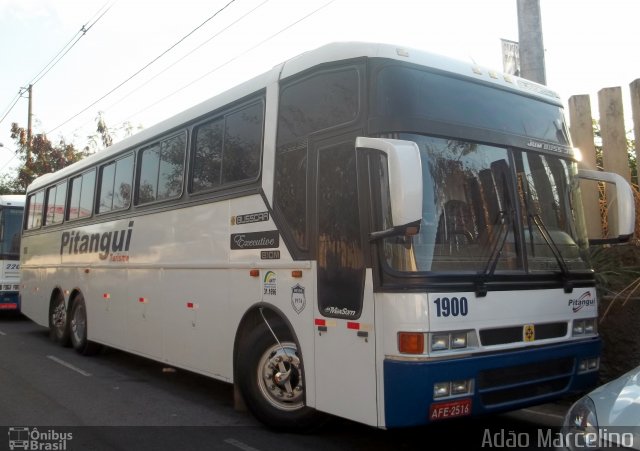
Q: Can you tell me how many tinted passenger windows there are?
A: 6